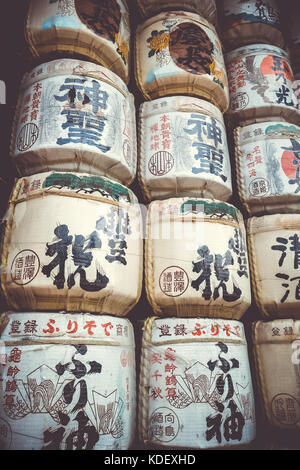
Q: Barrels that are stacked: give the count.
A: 14